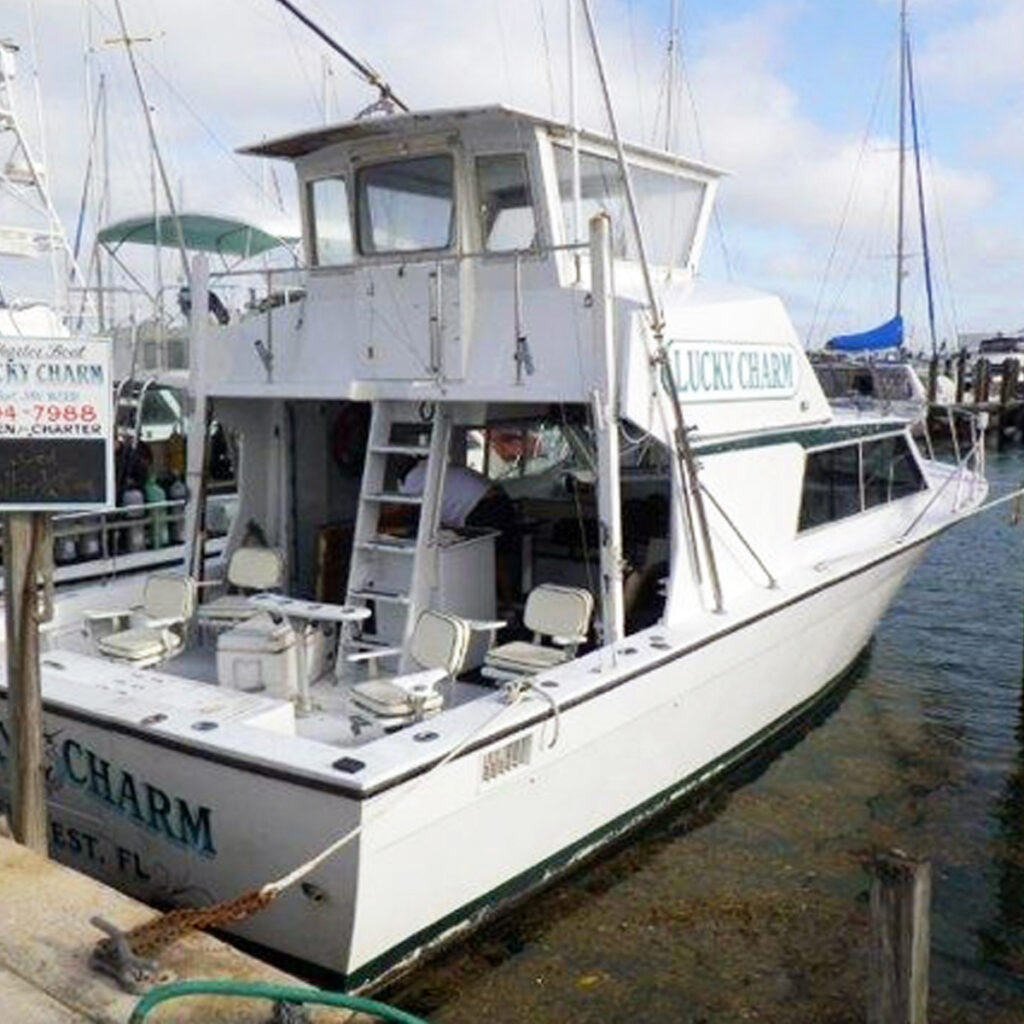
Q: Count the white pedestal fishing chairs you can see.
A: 4